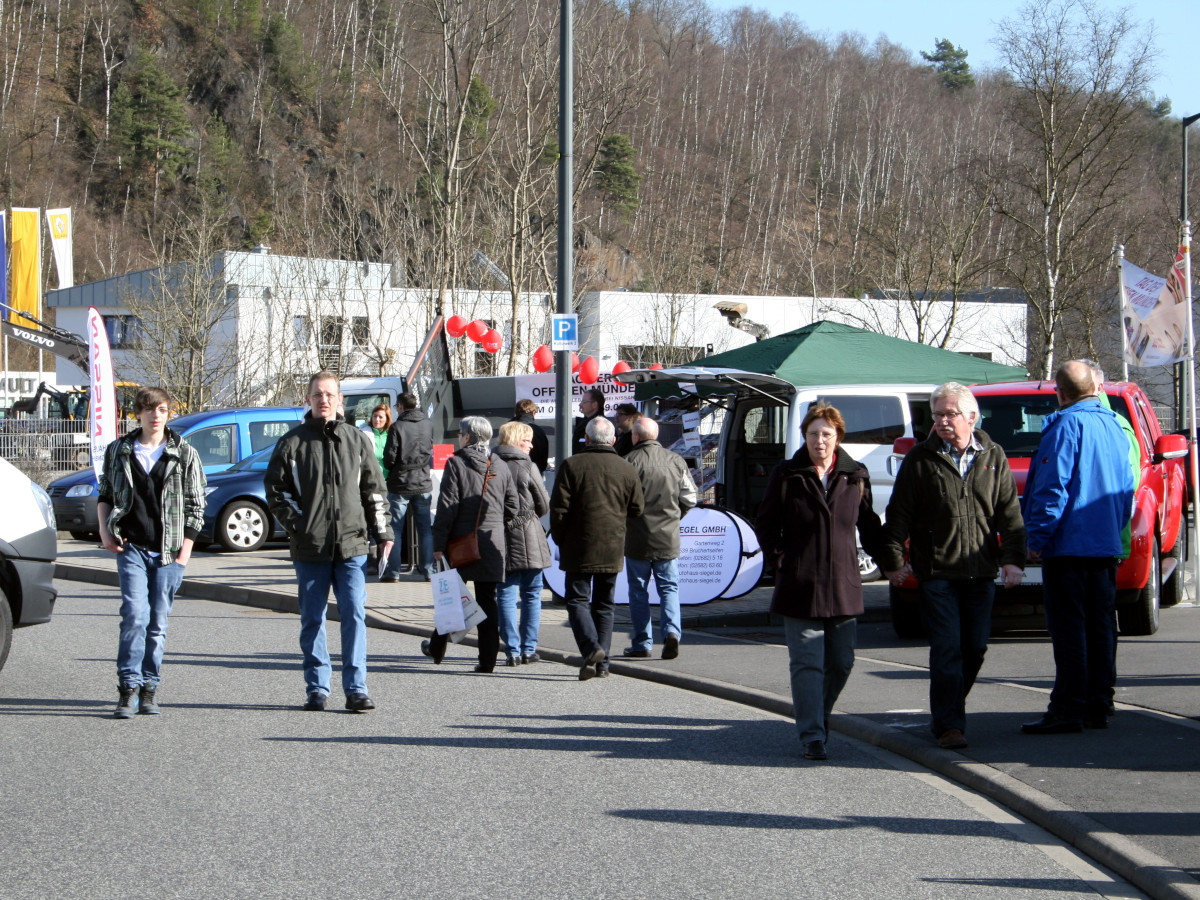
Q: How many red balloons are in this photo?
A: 8